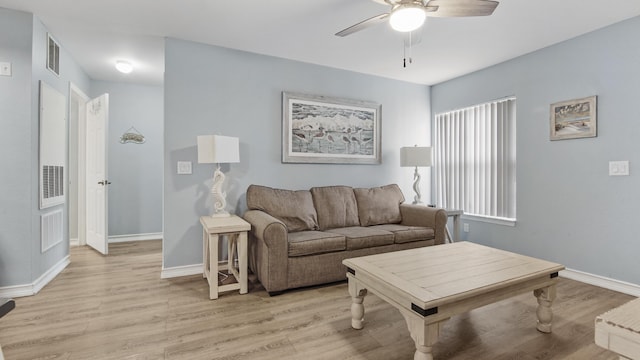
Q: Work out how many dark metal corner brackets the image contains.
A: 3